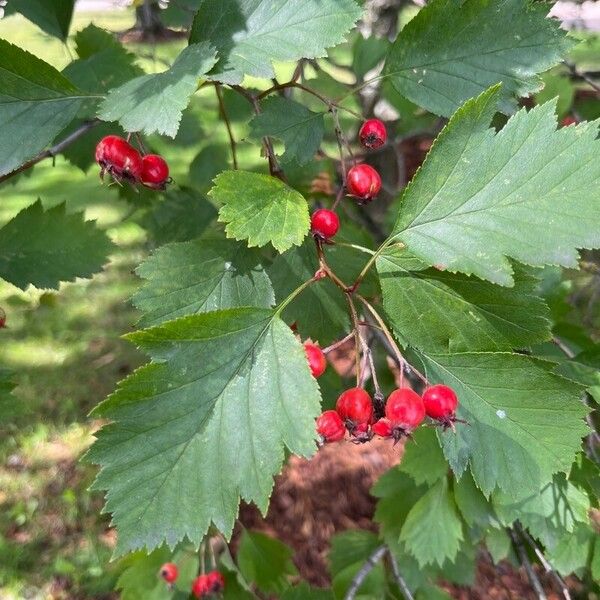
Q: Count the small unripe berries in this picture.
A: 0